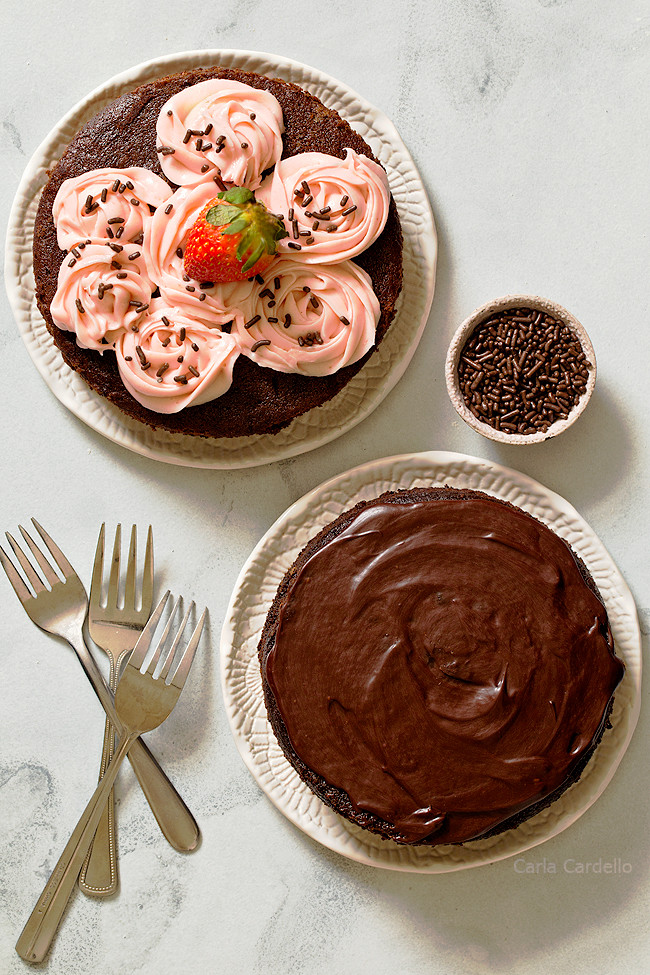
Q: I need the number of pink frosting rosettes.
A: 7